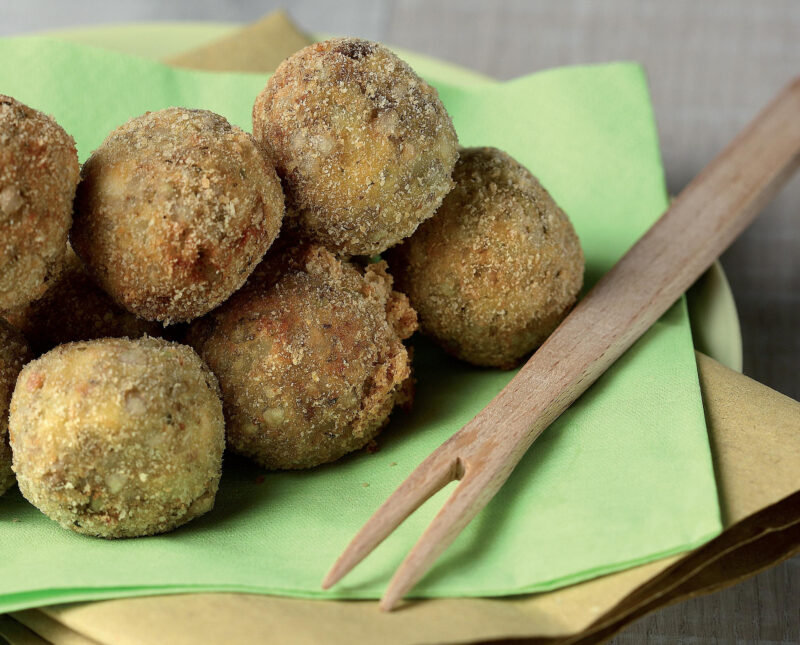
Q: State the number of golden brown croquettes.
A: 8